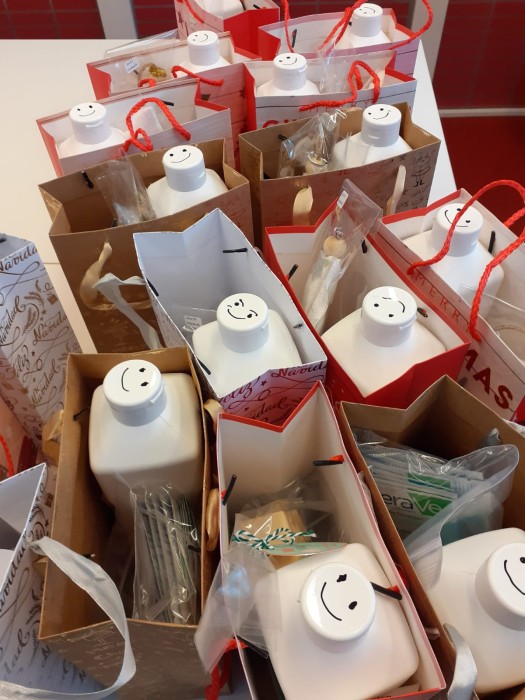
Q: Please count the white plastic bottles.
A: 12